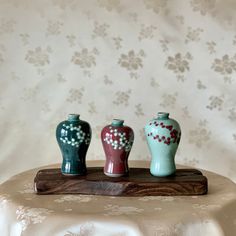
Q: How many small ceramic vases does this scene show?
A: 3